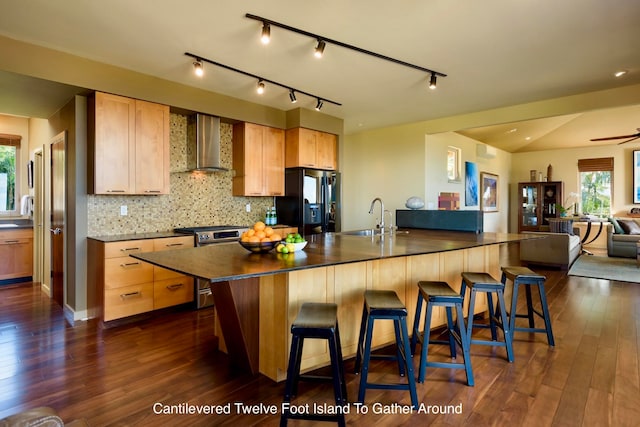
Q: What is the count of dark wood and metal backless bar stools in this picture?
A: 5